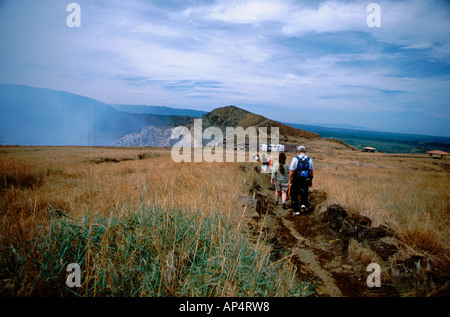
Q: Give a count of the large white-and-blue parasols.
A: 0